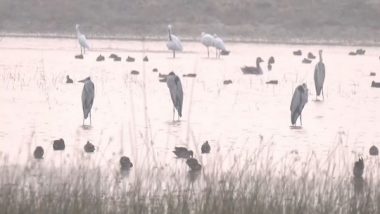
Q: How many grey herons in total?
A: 4